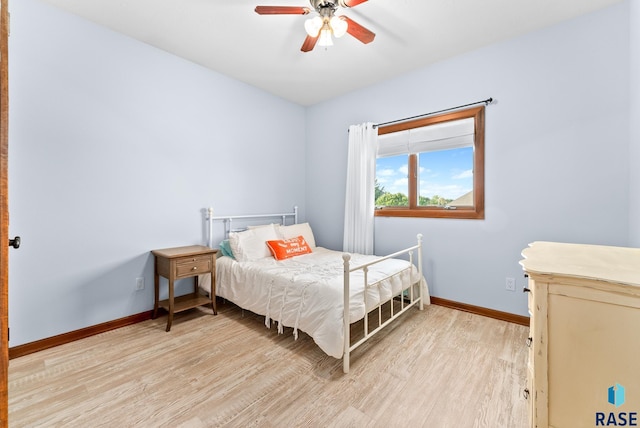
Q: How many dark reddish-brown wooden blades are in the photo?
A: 4